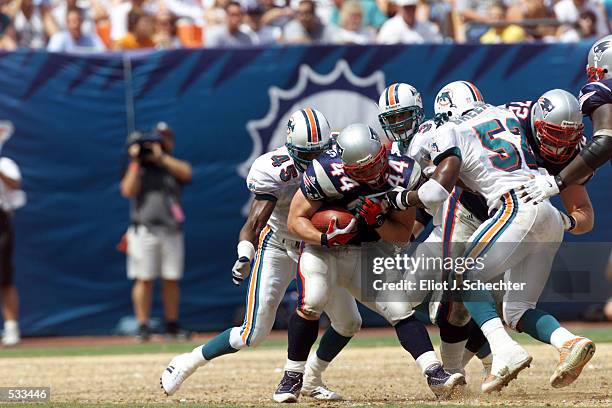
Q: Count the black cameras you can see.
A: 1